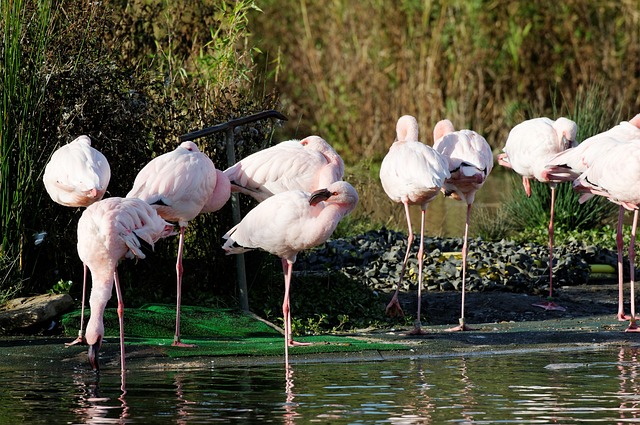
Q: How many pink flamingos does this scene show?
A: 10